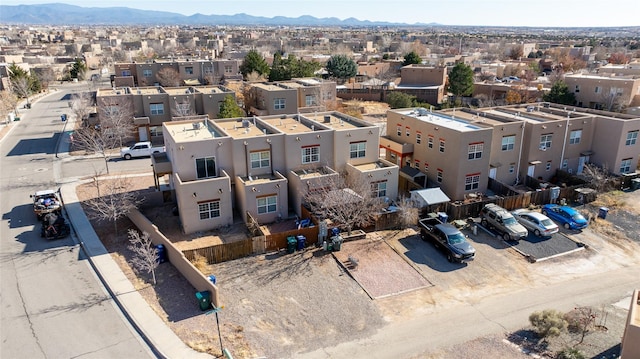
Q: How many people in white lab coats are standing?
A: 0